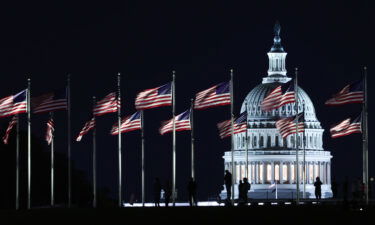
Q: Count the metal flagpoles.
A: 15